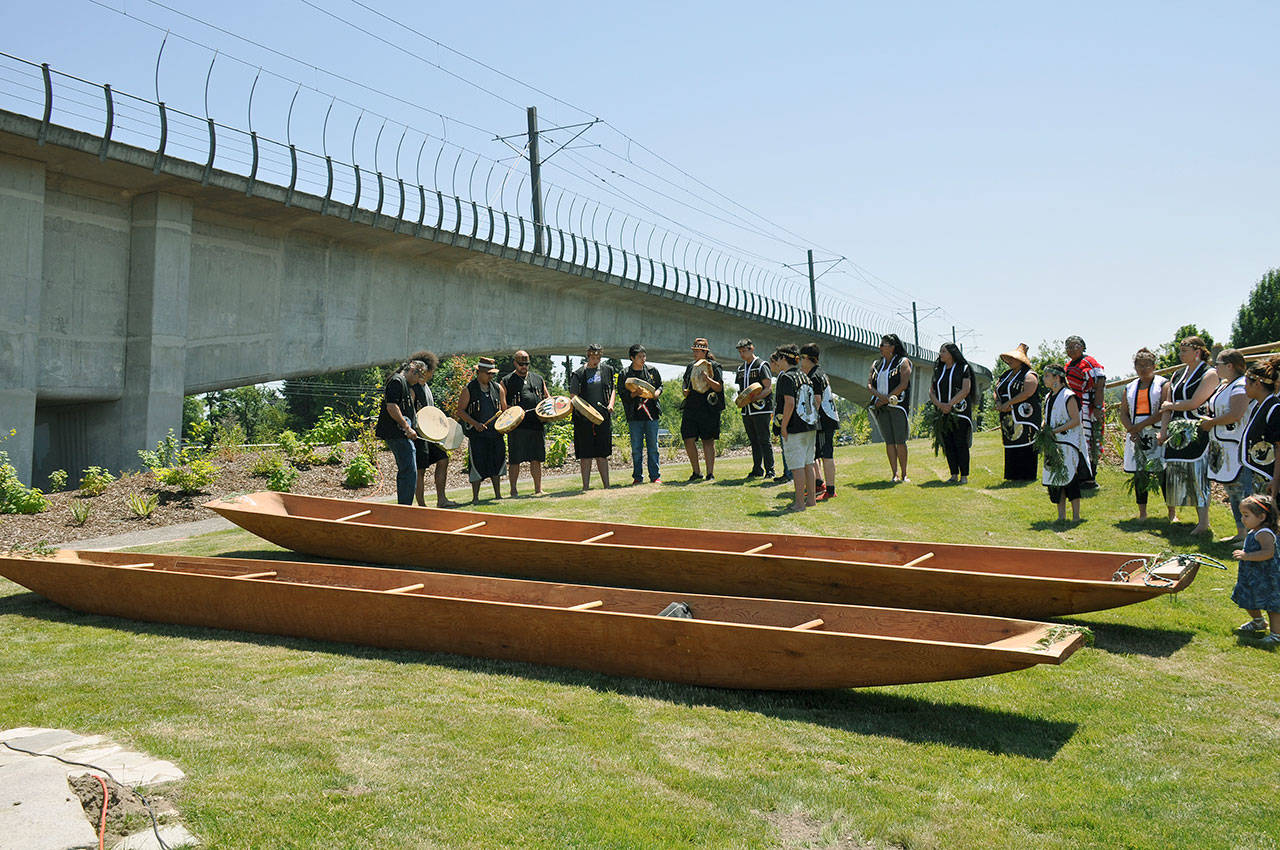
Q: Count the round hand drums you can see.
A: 8